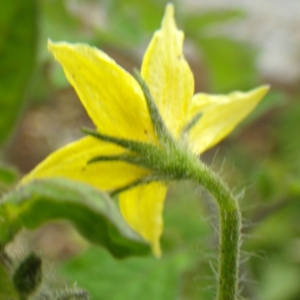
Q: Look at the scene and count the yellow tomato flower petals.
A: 5